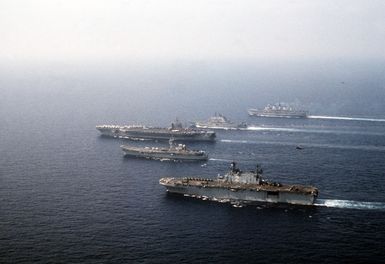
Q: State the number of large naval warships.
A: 5